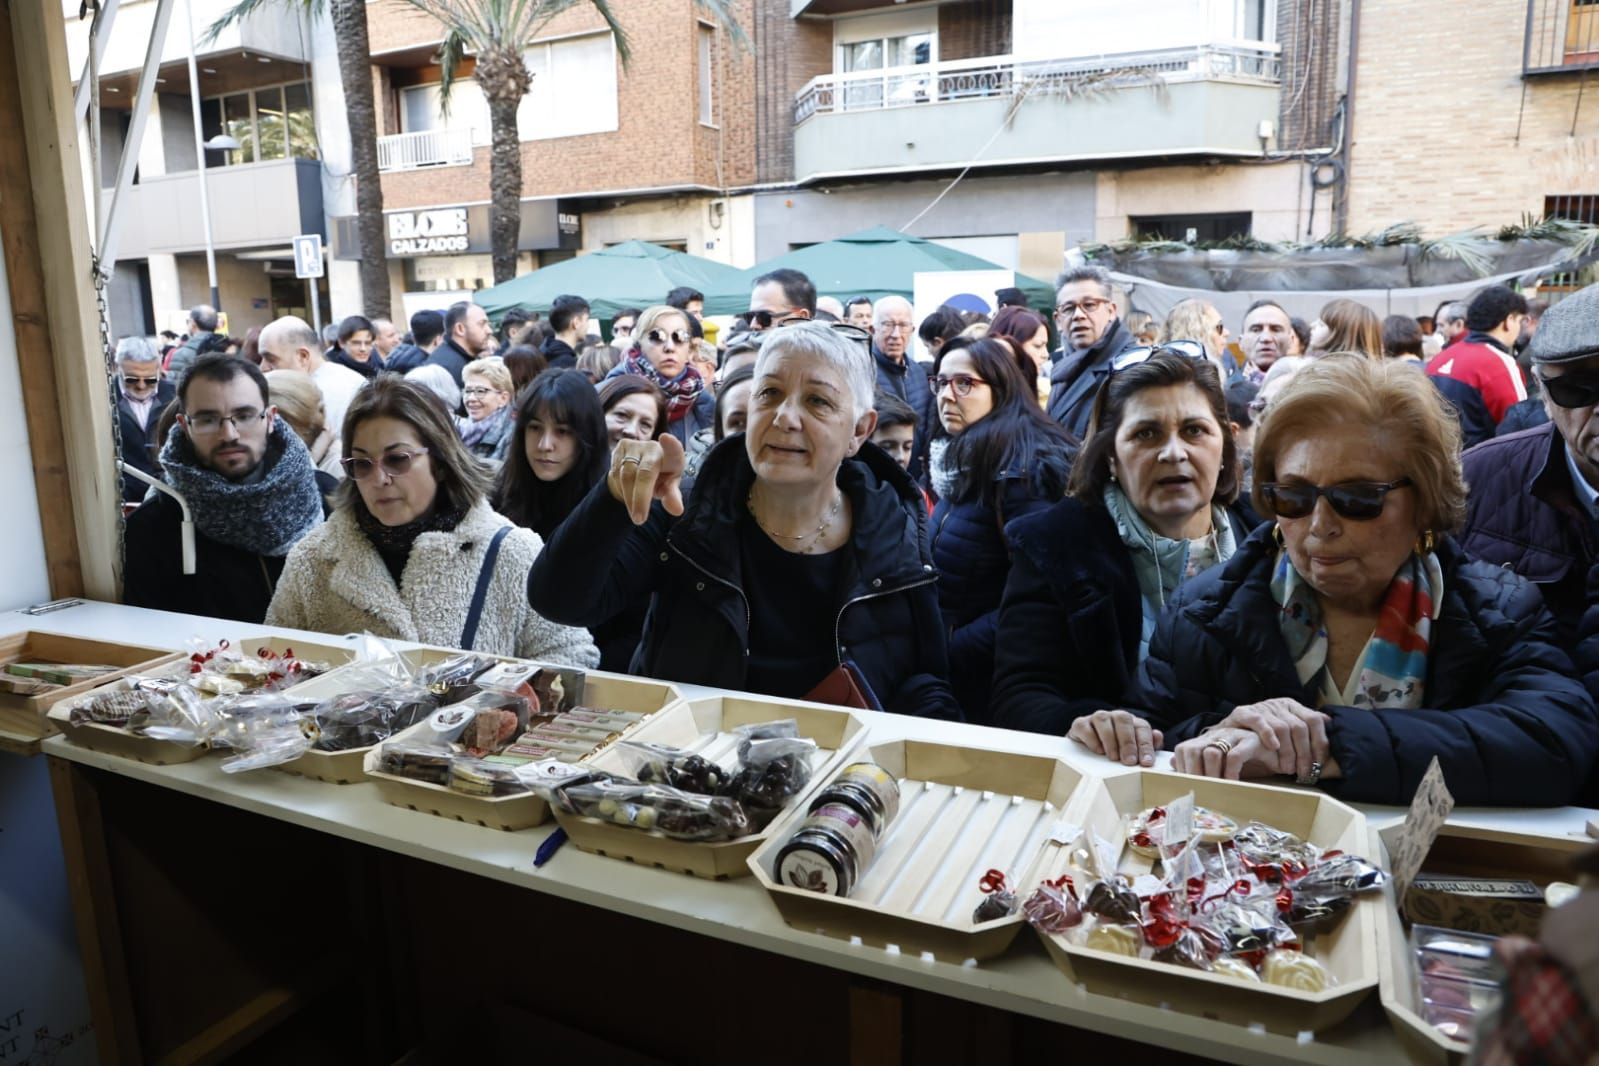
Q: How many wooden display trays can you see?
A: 8